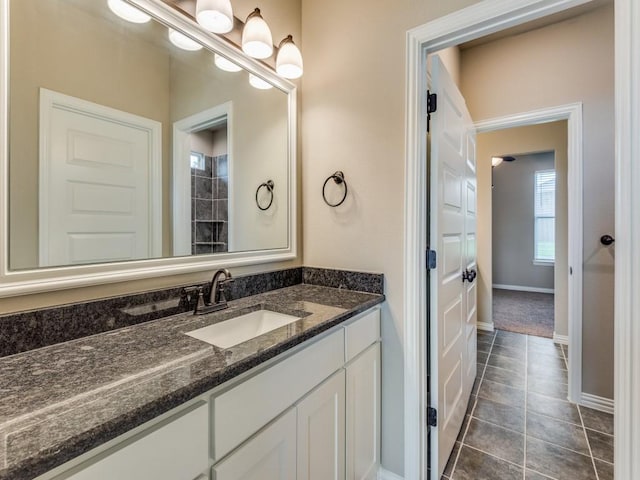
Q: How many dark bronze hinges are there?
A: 3